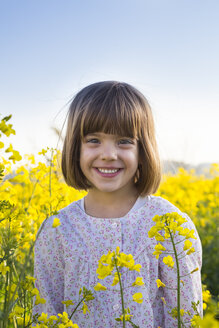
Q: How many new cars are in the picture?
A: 0